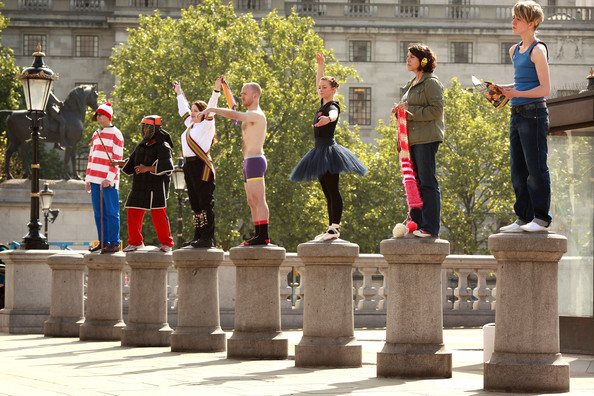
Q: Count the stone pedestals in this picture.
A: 8